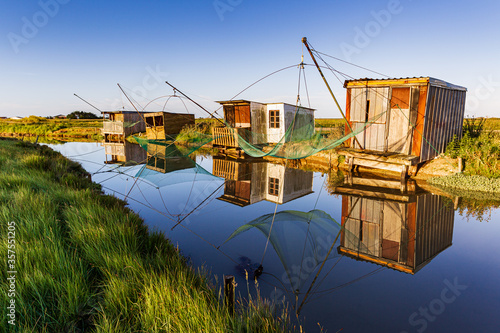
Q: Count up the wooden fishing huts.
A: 4